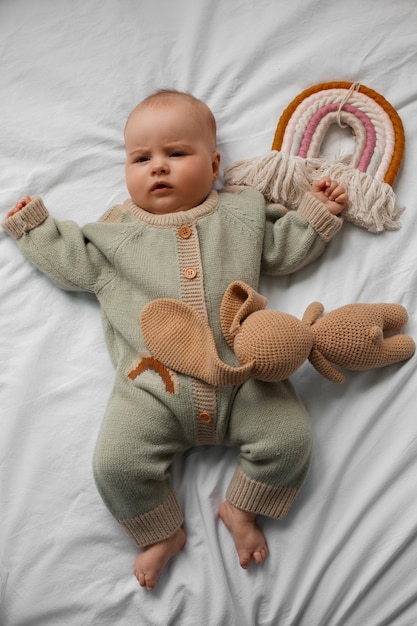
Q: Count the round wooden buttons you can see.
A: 3